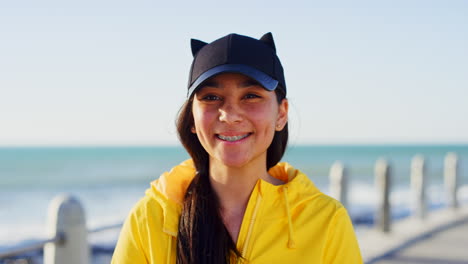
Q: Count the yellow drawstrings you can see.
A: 1